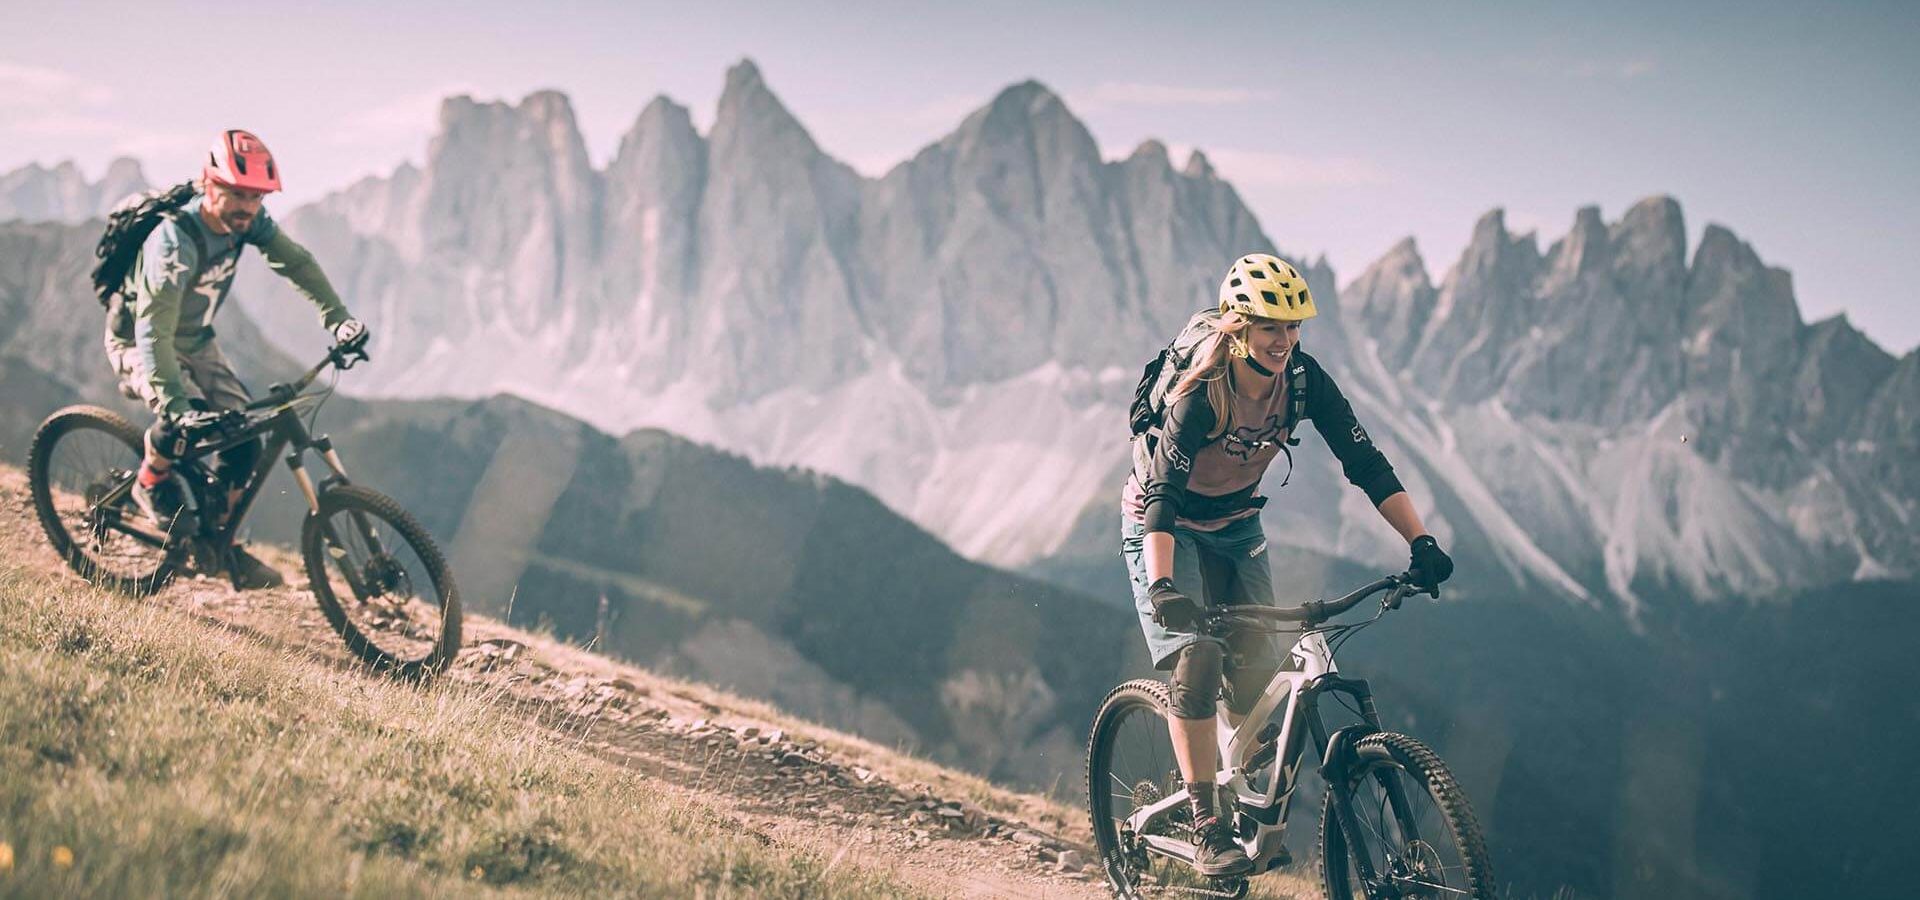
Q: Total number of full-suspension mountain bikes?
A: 2